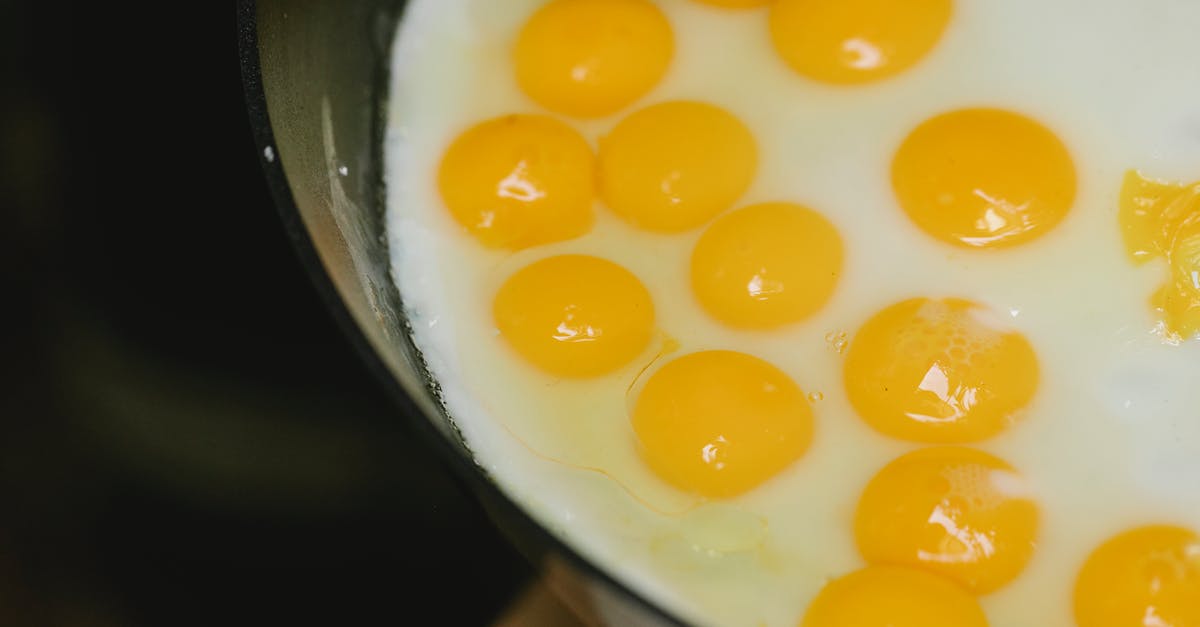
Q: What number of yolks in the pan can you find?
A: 14